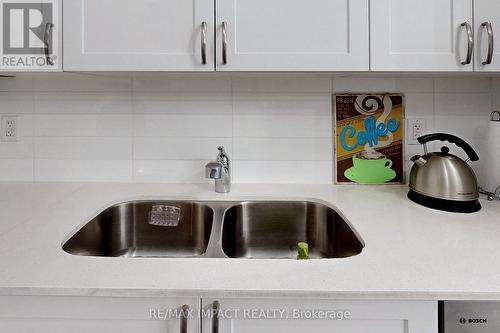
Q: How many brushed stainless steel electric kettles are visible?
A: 1